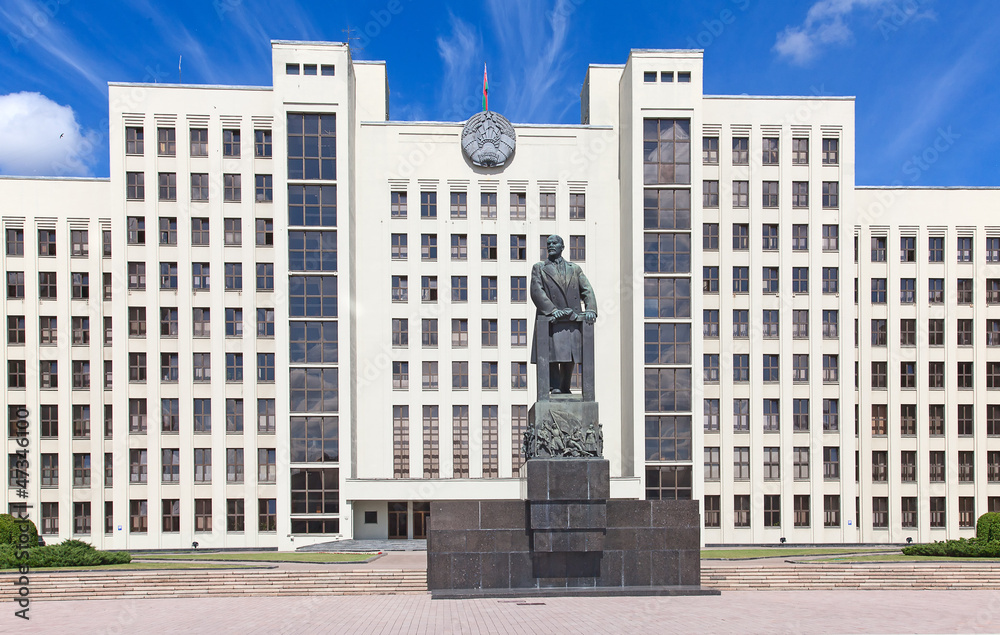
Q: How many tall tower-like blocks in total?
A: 2